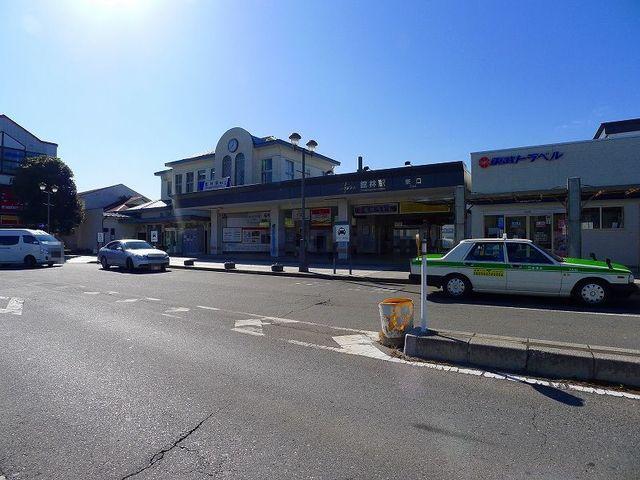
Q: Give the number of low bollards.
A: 3